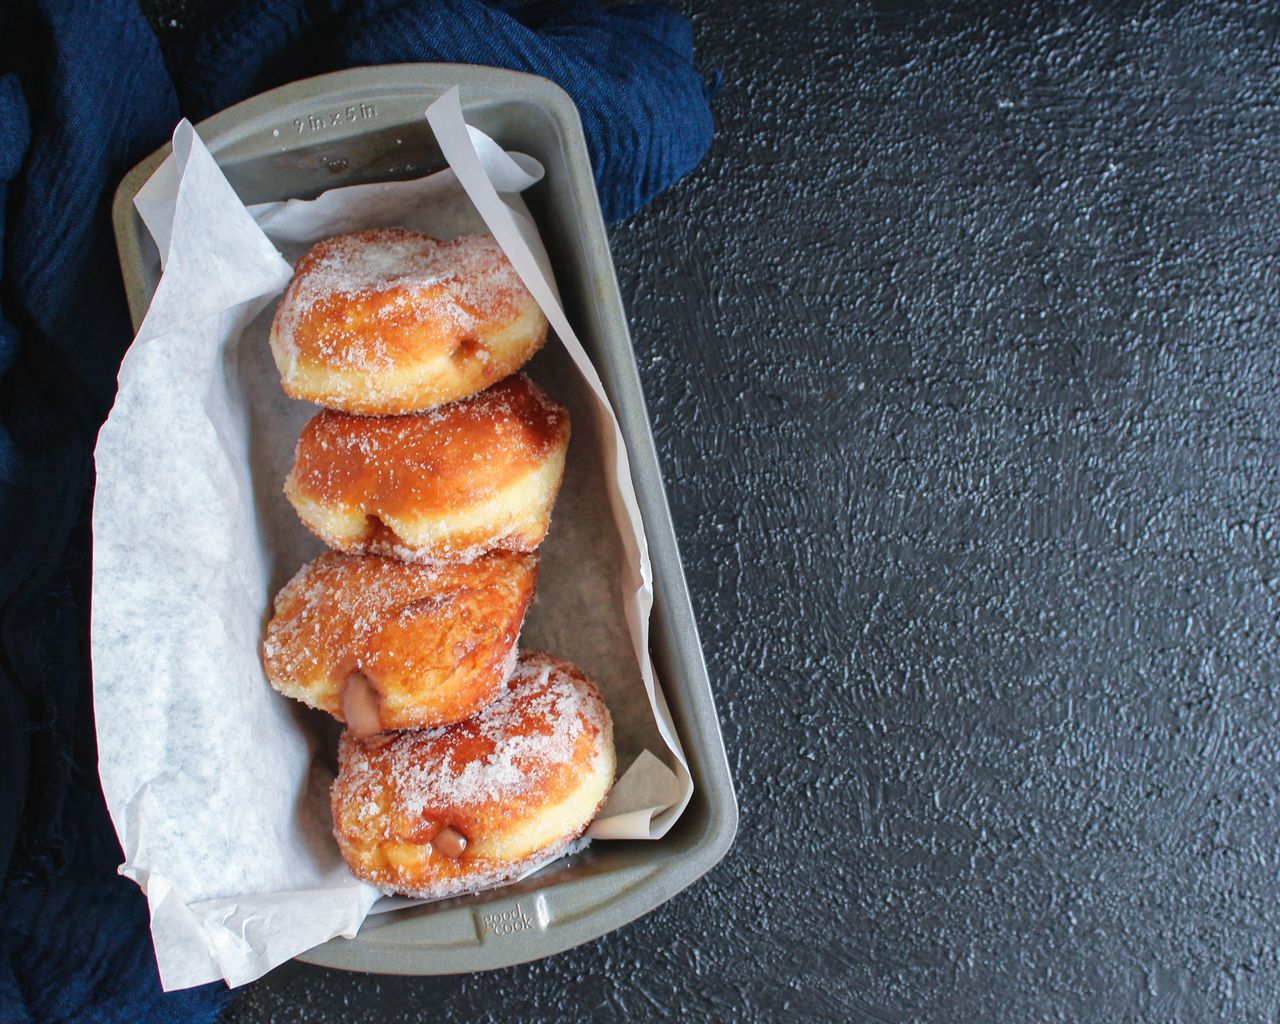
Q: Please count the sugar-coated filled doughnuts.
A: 4